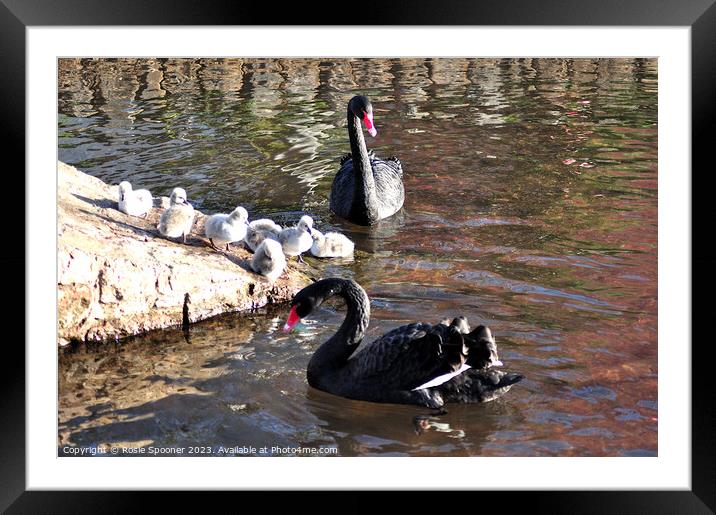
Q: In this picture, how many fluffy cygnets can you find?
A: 7